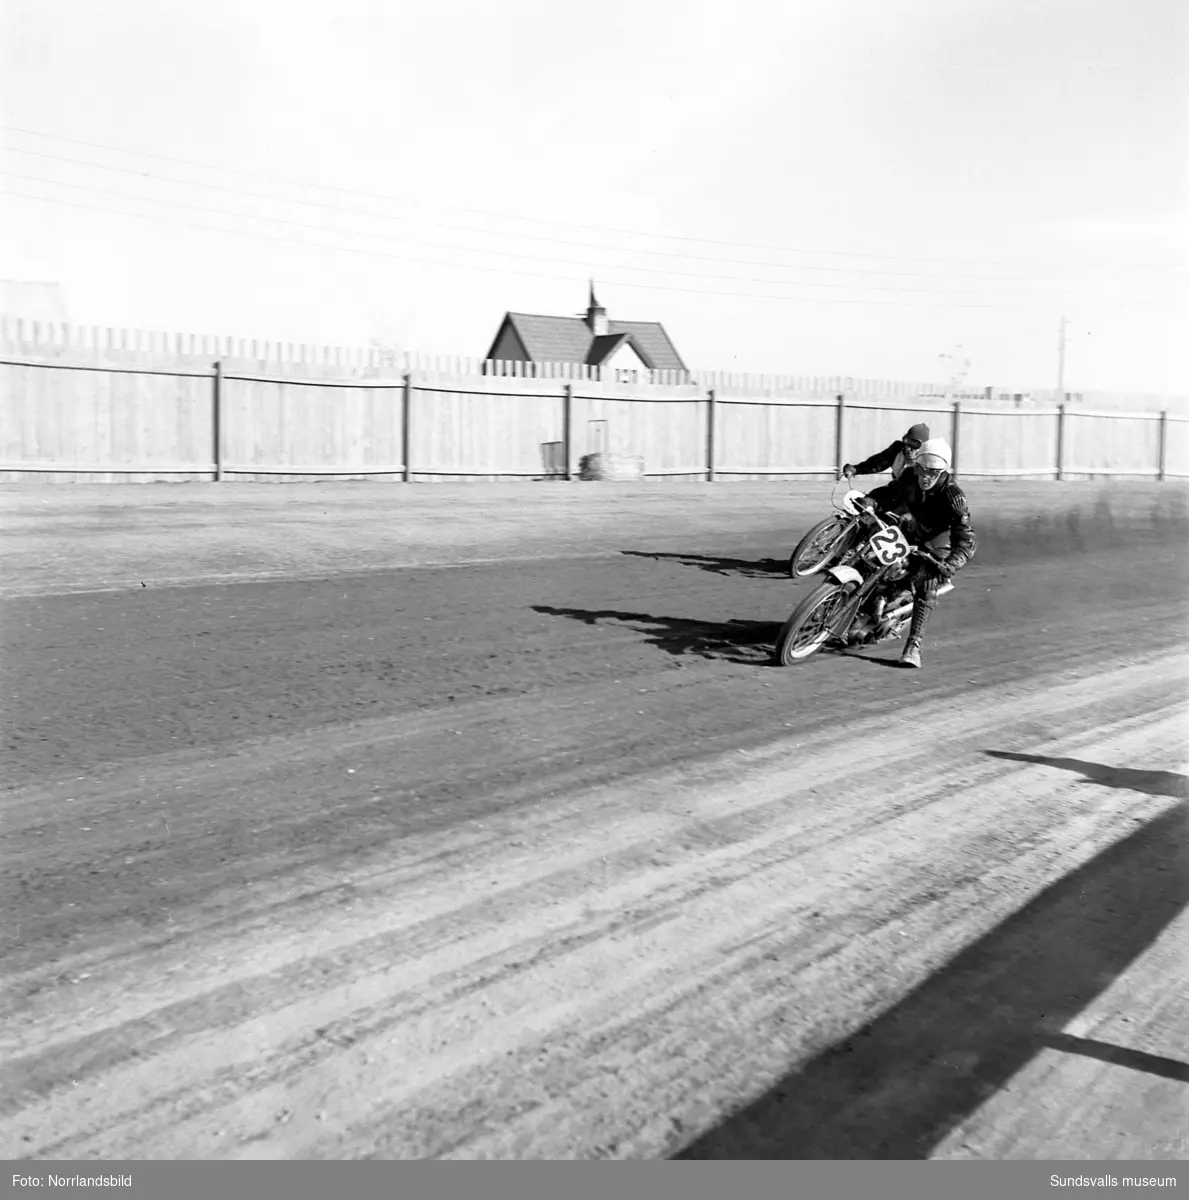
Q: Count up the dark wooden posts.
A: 8